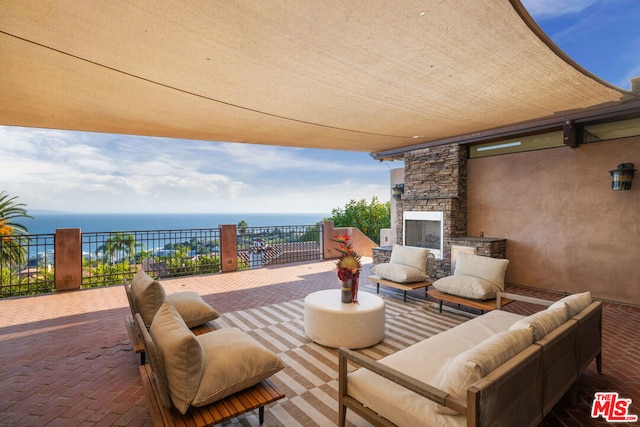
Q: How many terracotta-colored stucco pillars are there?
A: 3